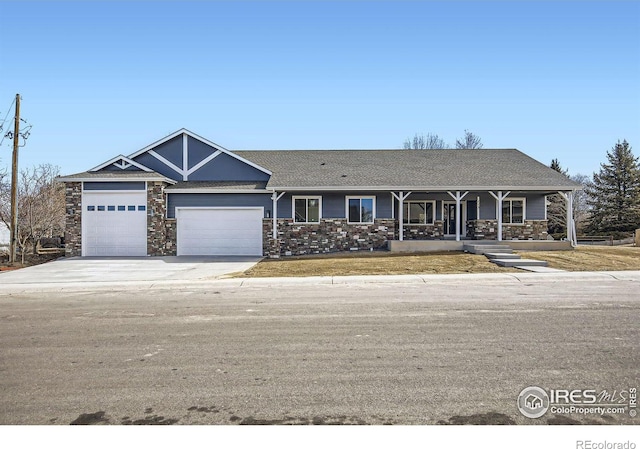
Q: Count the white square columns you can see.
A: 5